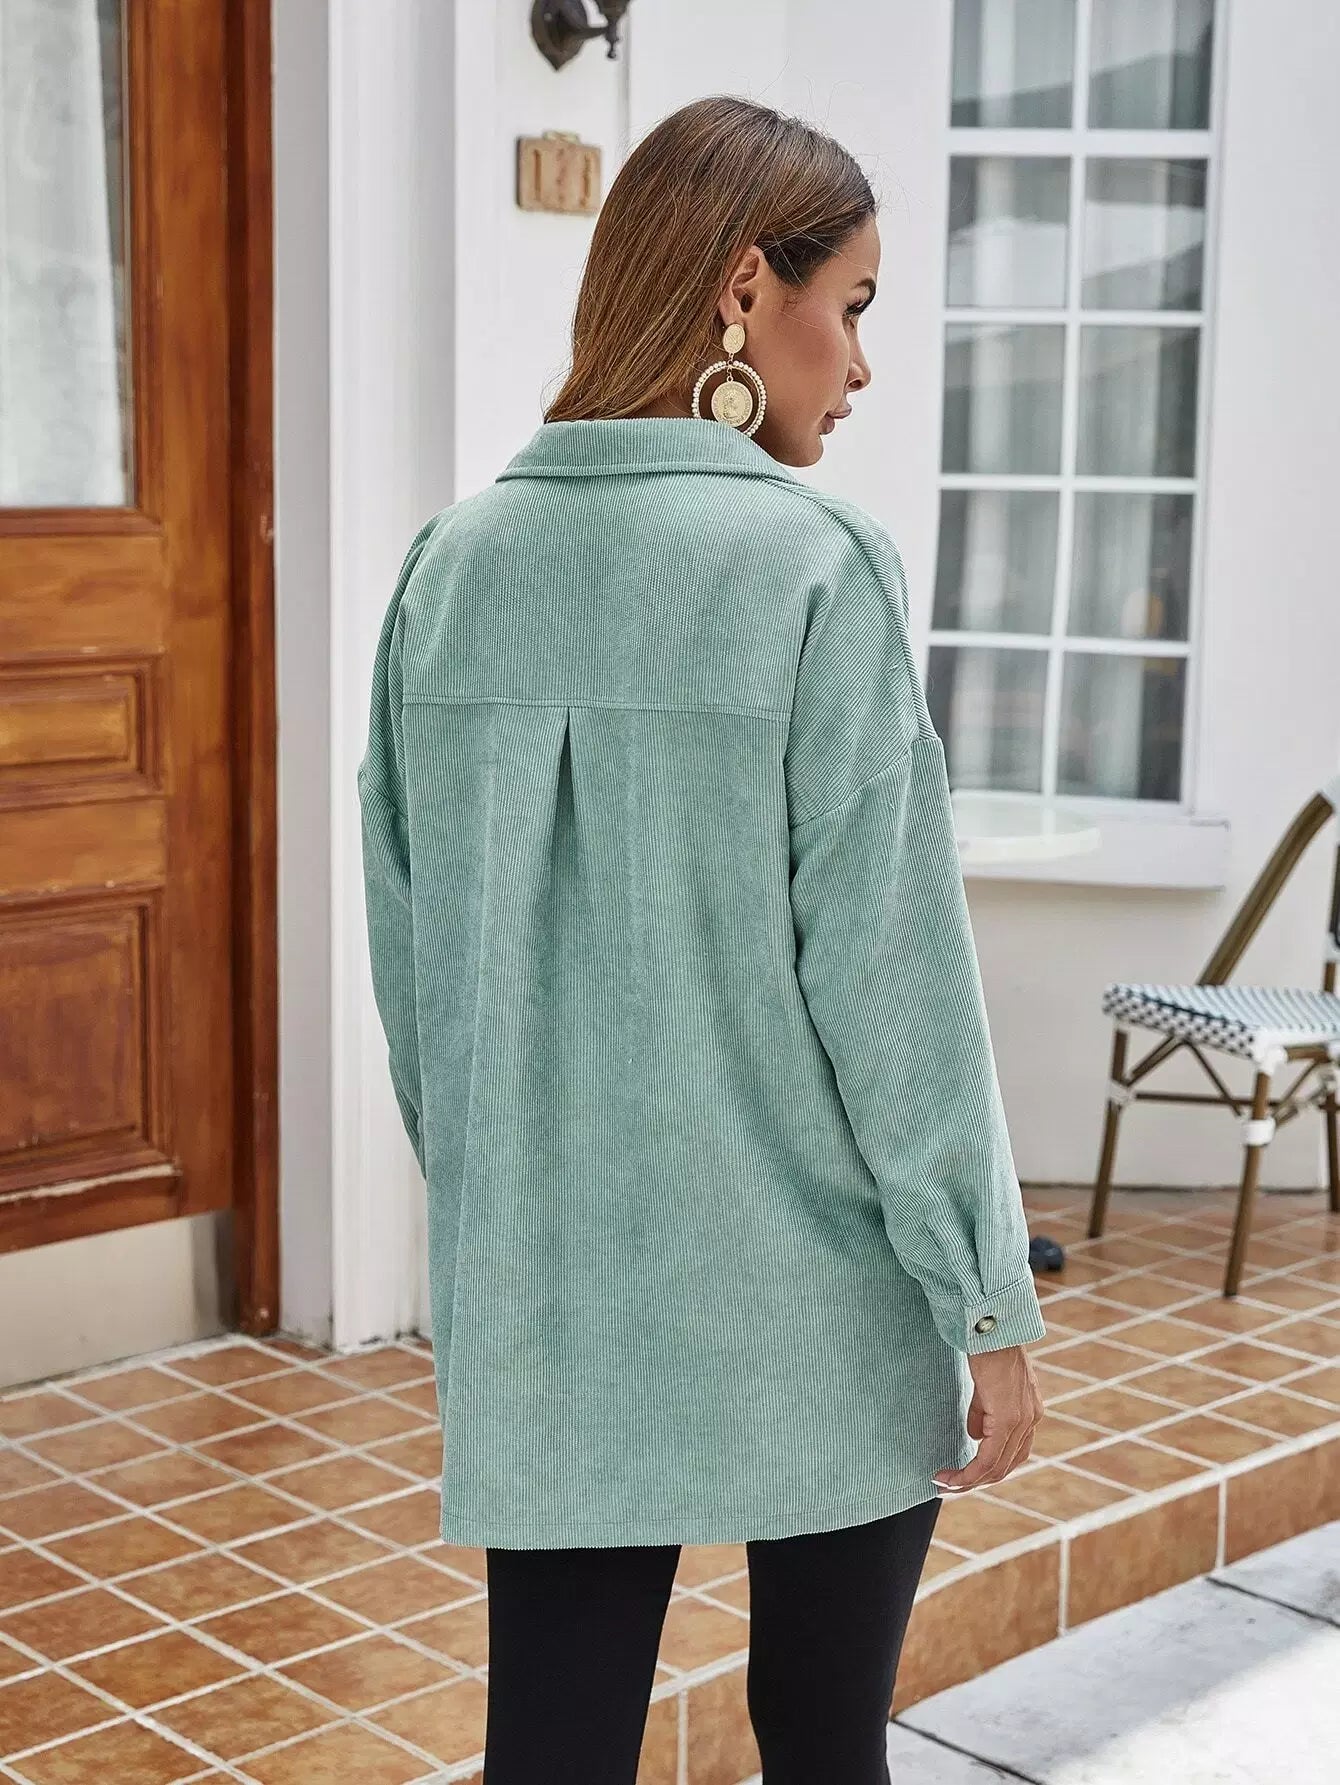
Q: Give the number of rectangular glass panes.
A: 11